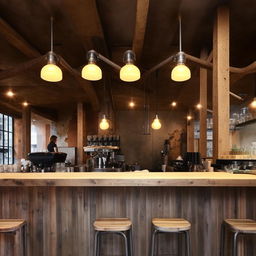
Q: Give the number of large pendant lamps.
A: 4